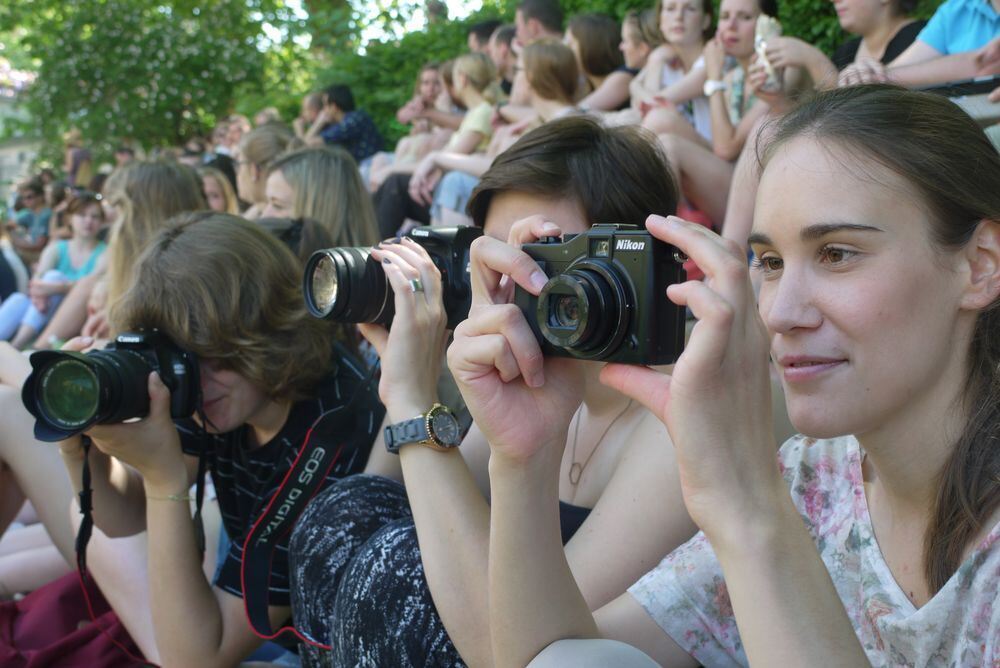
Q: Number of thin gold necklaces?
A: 1